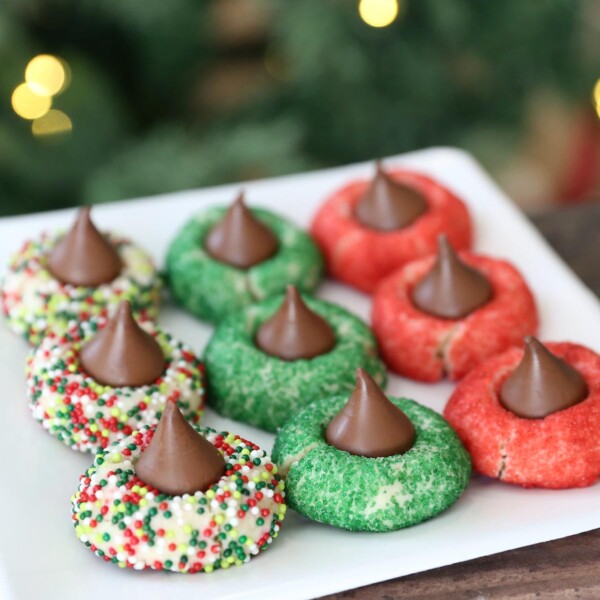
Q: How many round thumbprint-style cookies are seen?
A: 9